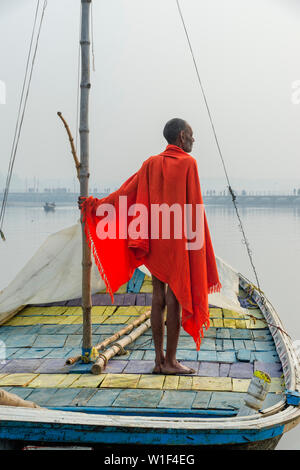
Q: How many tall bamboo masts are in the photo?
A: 1